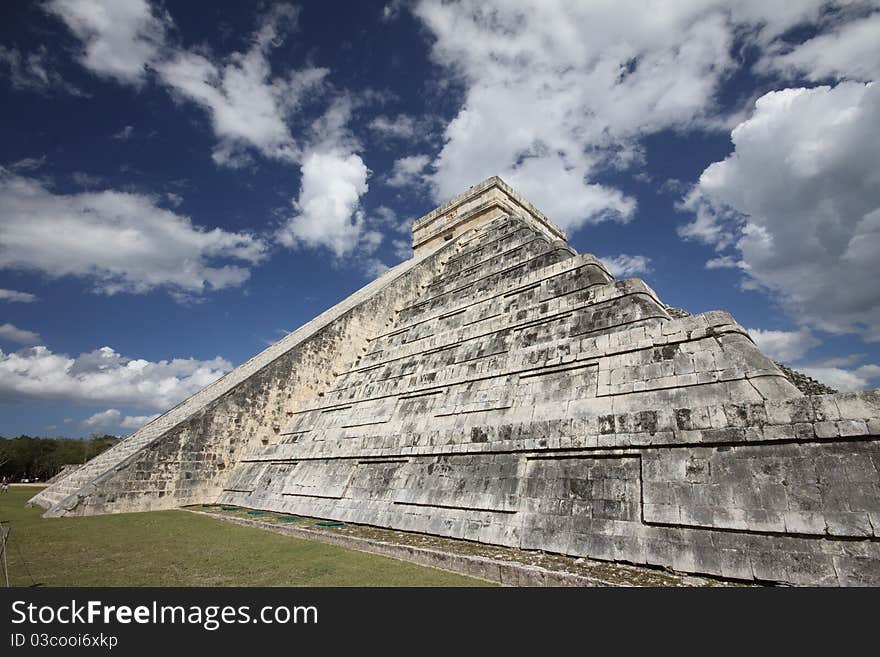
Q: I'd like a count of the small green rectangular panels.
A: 5